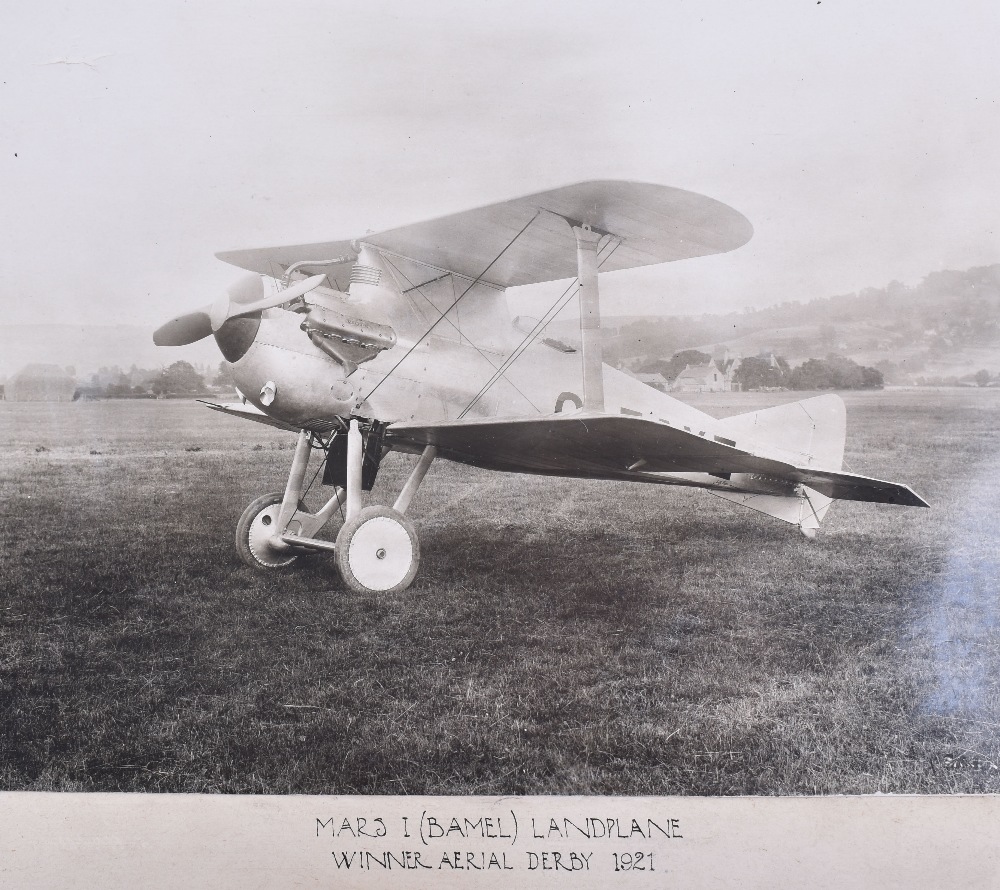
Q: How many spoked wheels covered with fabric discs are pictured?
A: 2